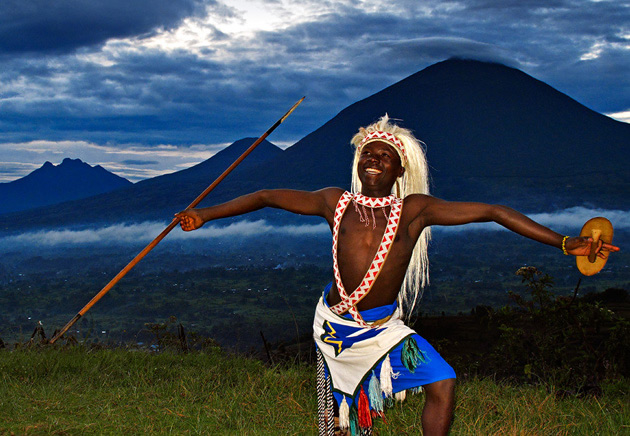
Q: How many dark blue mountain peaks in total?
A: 3